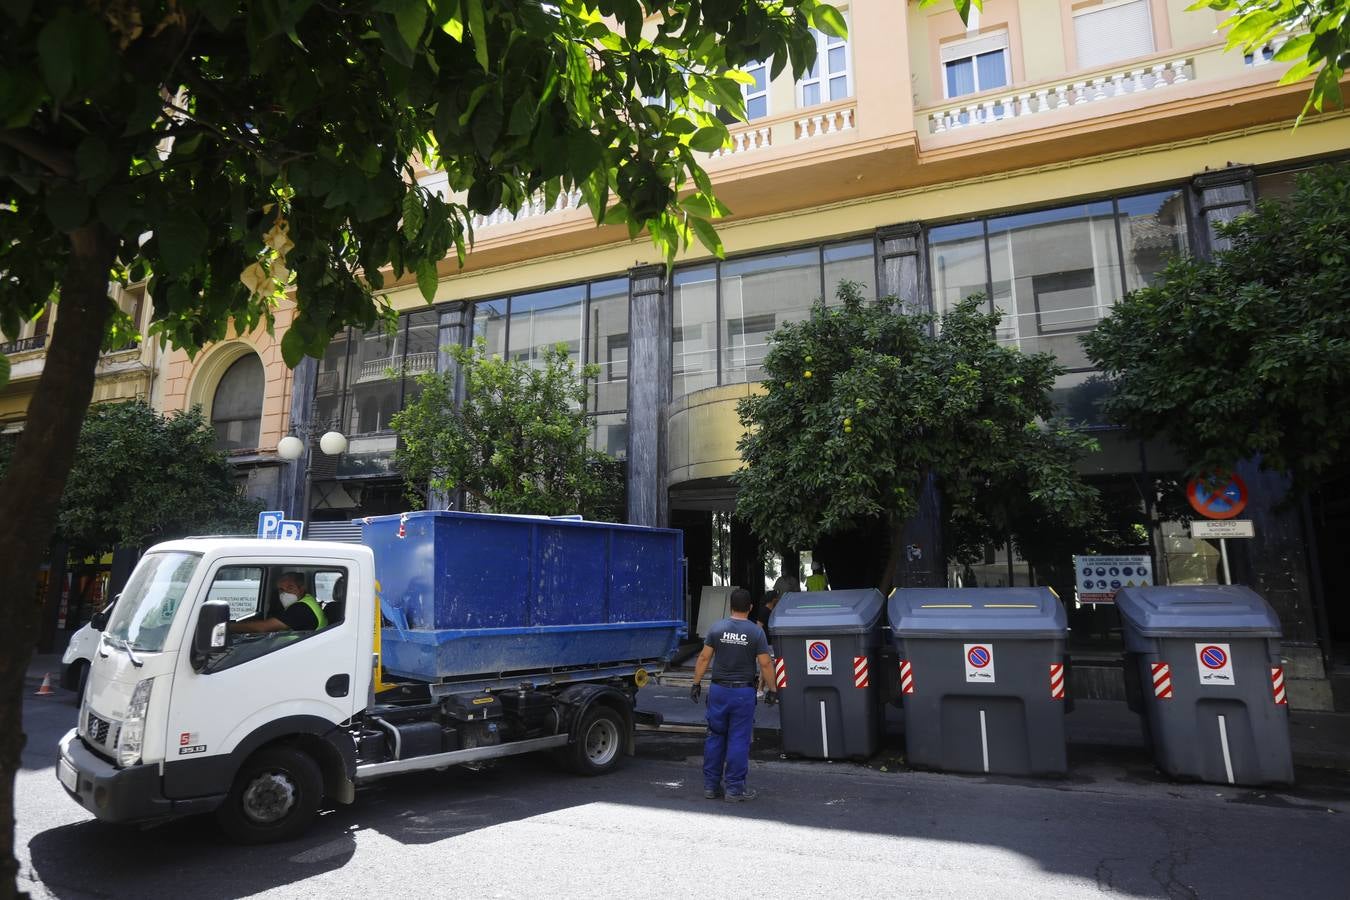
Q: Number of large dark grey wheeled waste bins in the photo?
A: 3